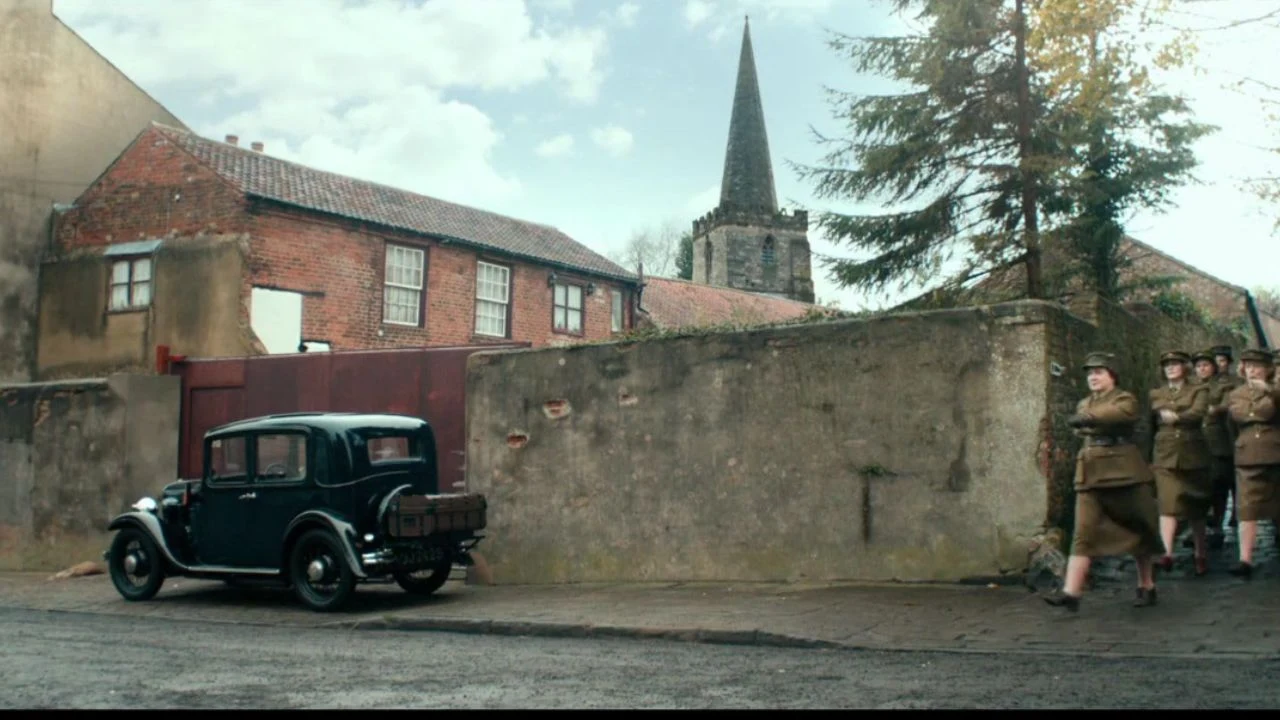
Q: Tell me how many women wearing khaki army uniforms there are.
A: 5